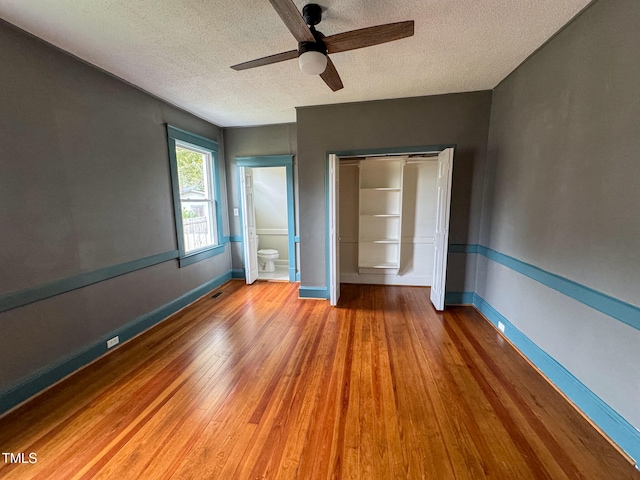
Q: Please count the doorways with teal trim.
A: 2